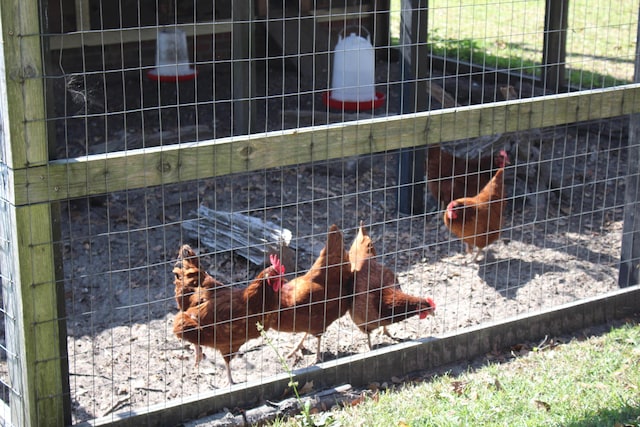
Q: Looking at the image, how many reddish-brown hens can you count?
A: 5